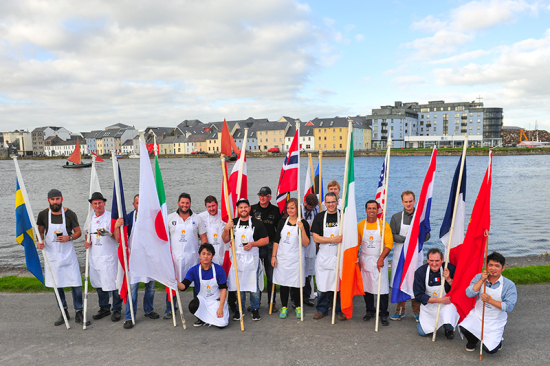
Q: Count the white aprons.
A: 14